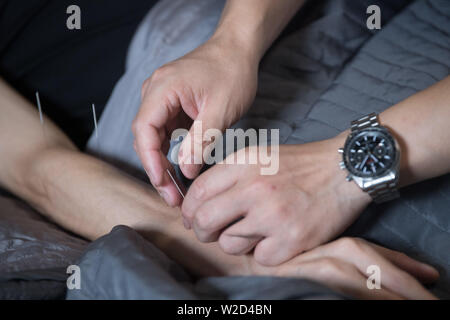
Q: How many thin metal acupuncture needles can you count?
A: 3